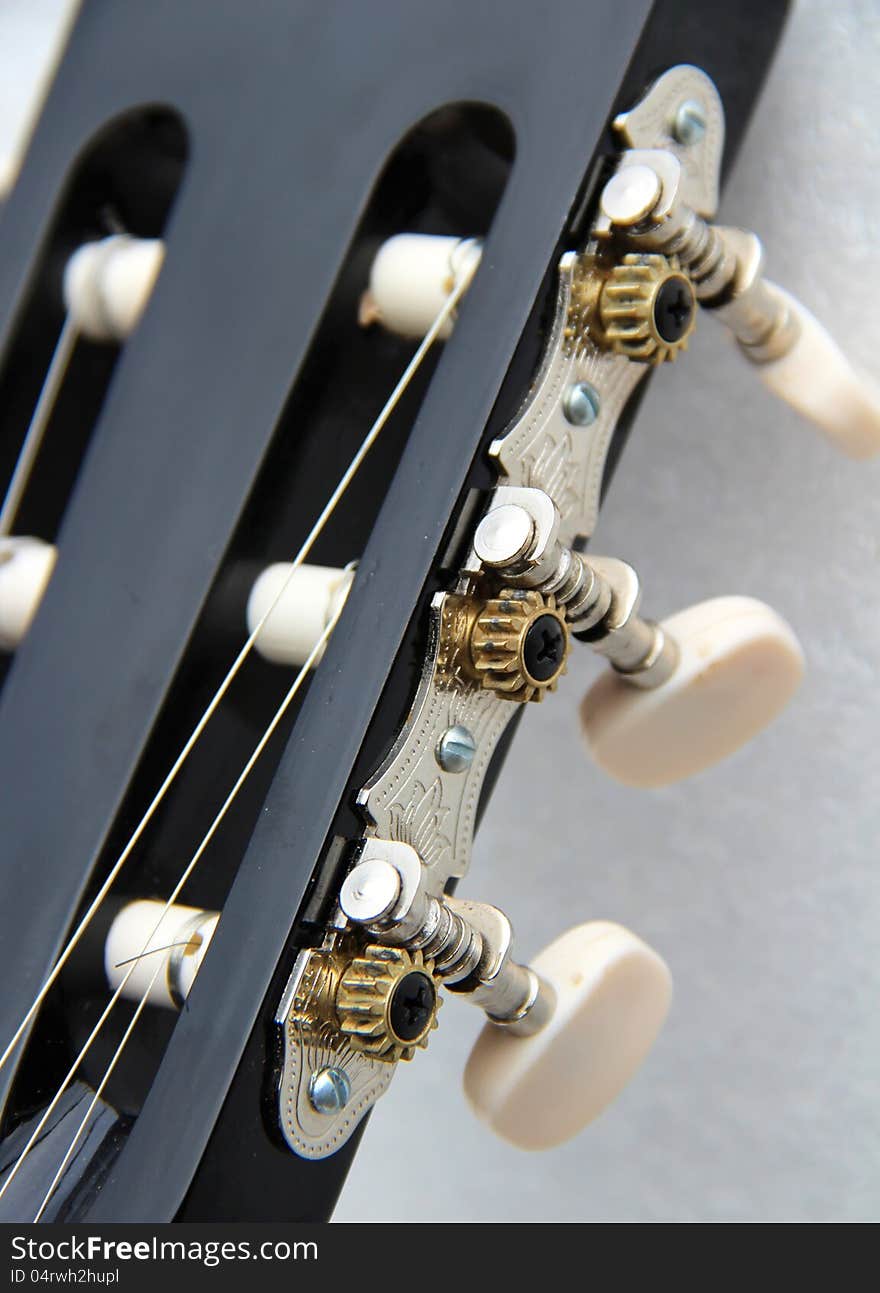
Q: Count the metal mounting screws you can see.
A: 4